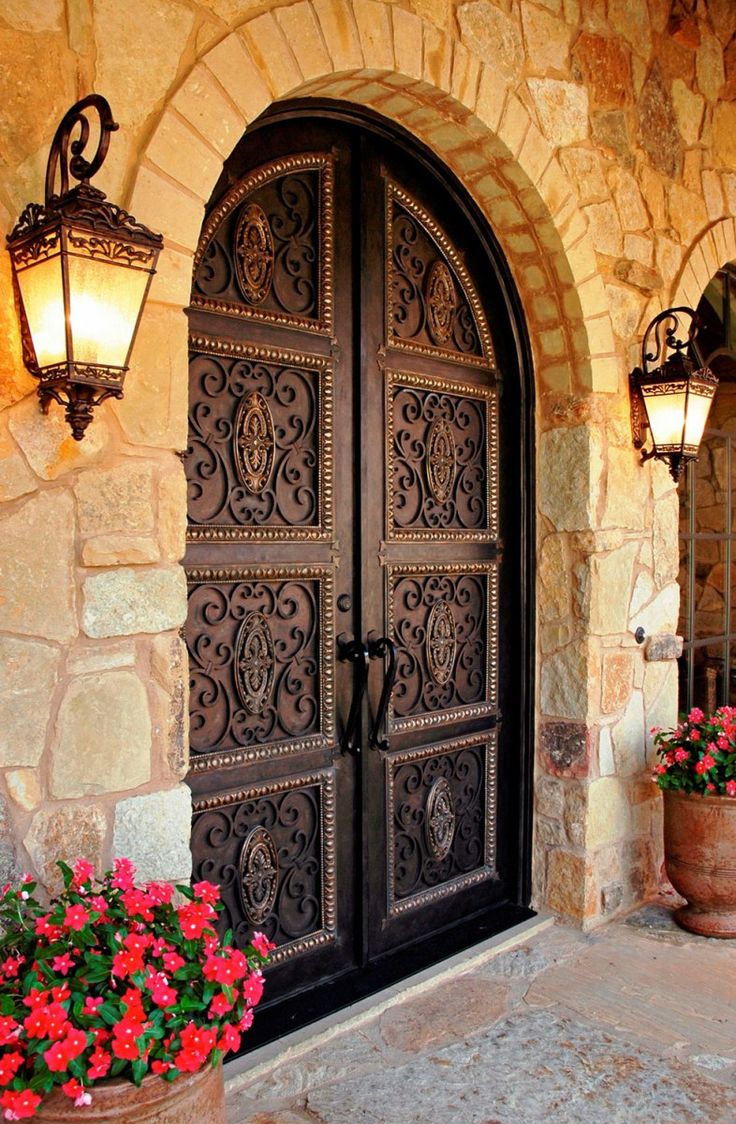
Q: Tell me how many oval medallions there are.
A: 8